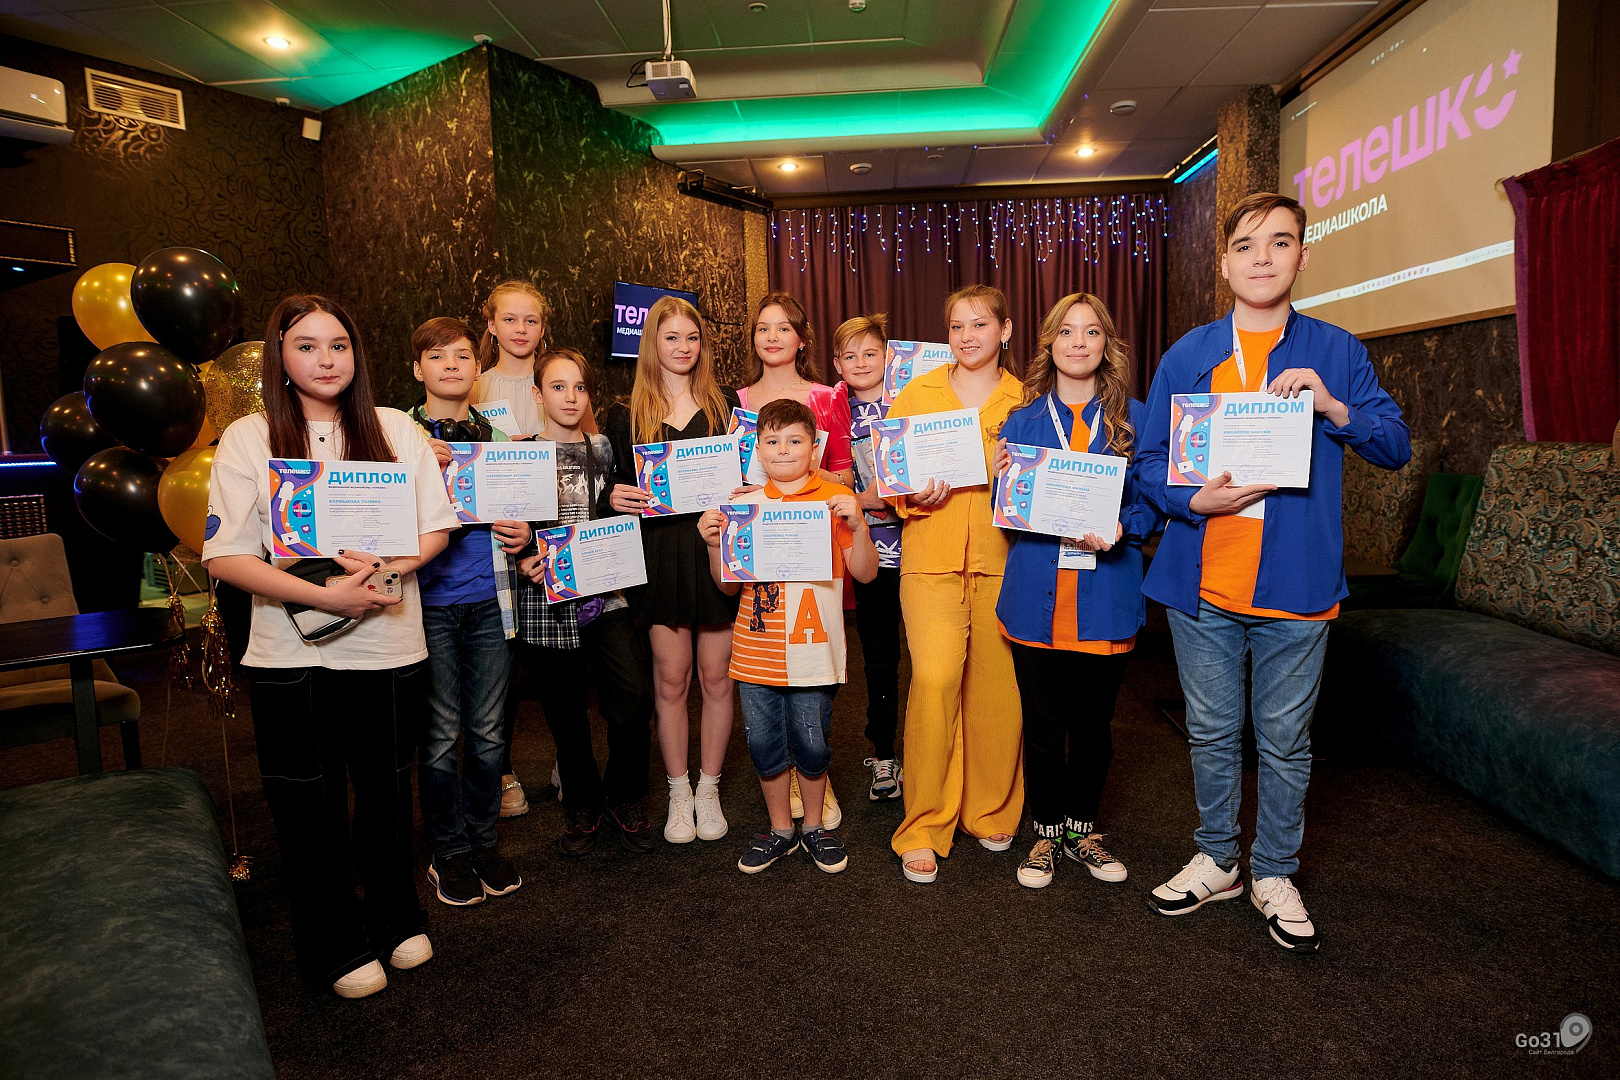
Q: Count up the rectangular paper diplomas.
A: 11